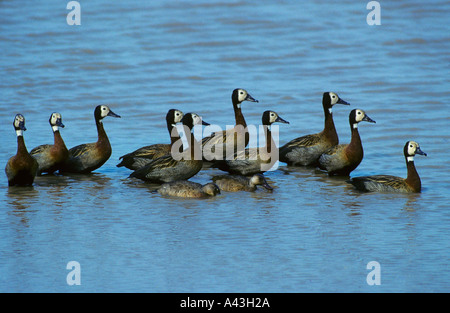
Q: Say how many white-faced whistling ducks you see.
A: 10